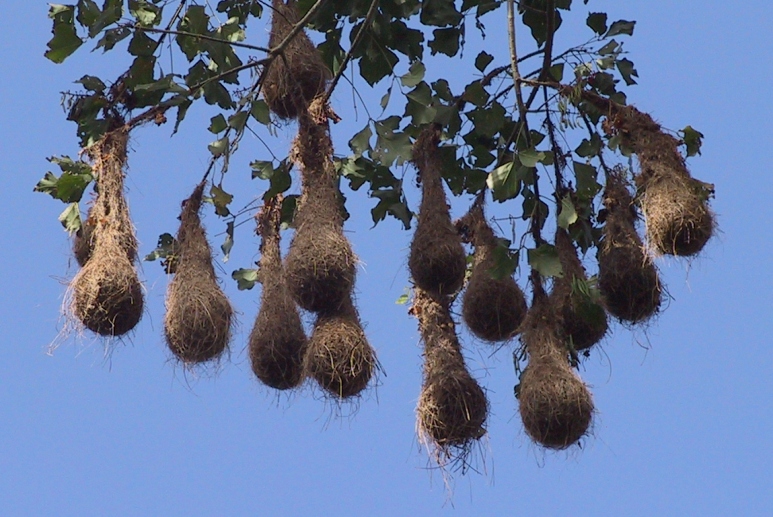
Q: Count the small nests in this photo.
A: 14